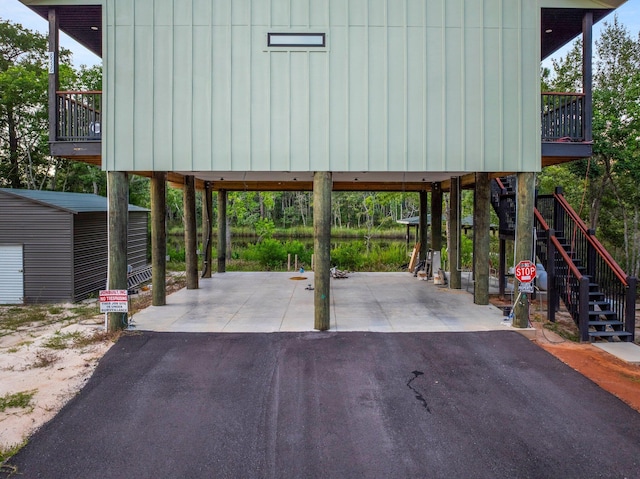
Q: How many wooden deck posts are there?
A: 11